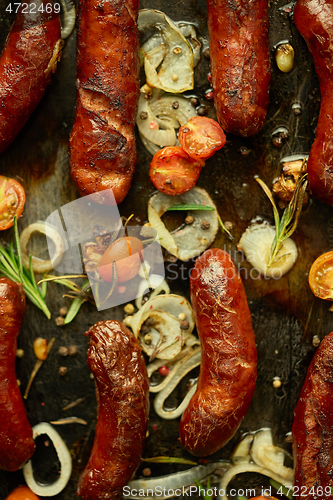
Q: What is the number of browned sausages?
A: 8